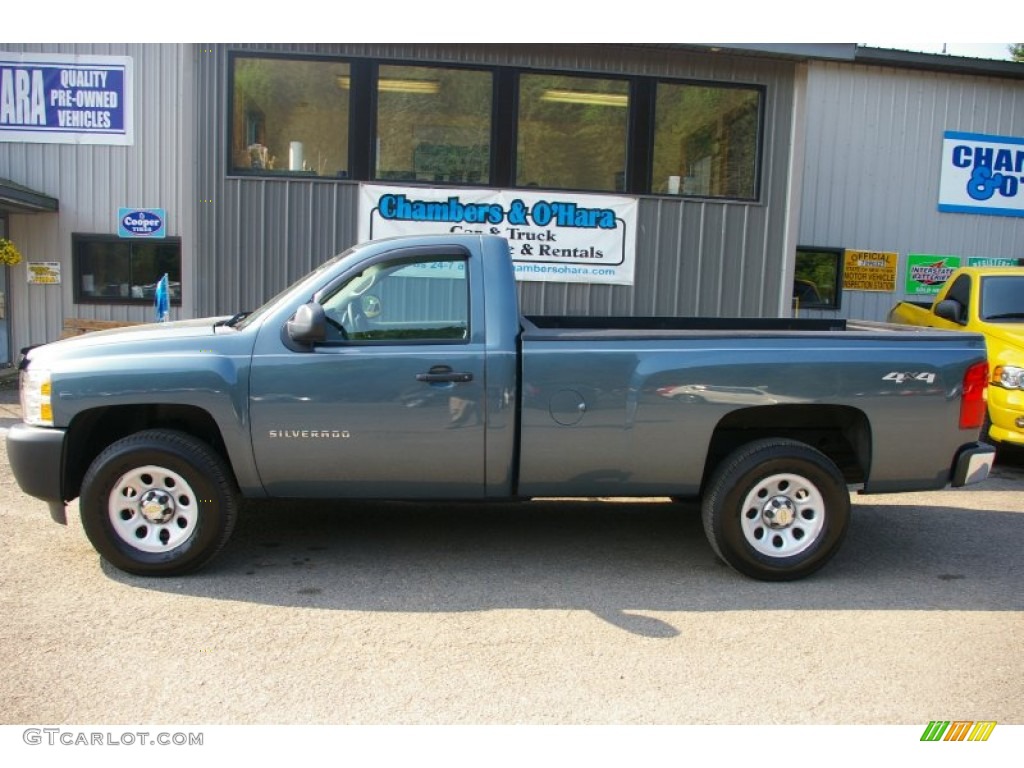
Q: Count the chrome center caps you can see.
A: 2